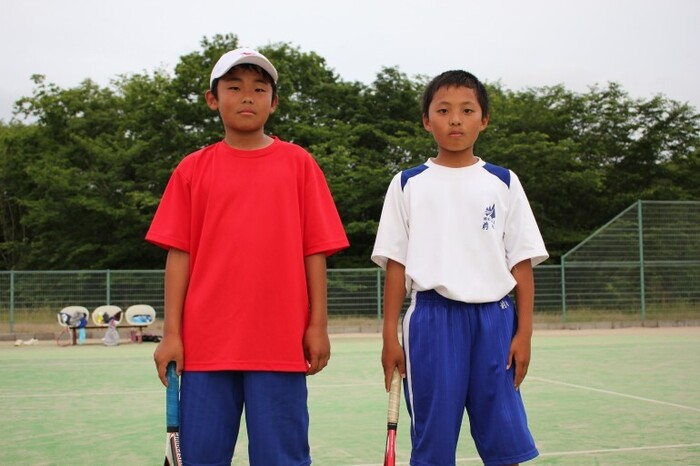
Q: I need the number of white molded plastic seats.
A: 3